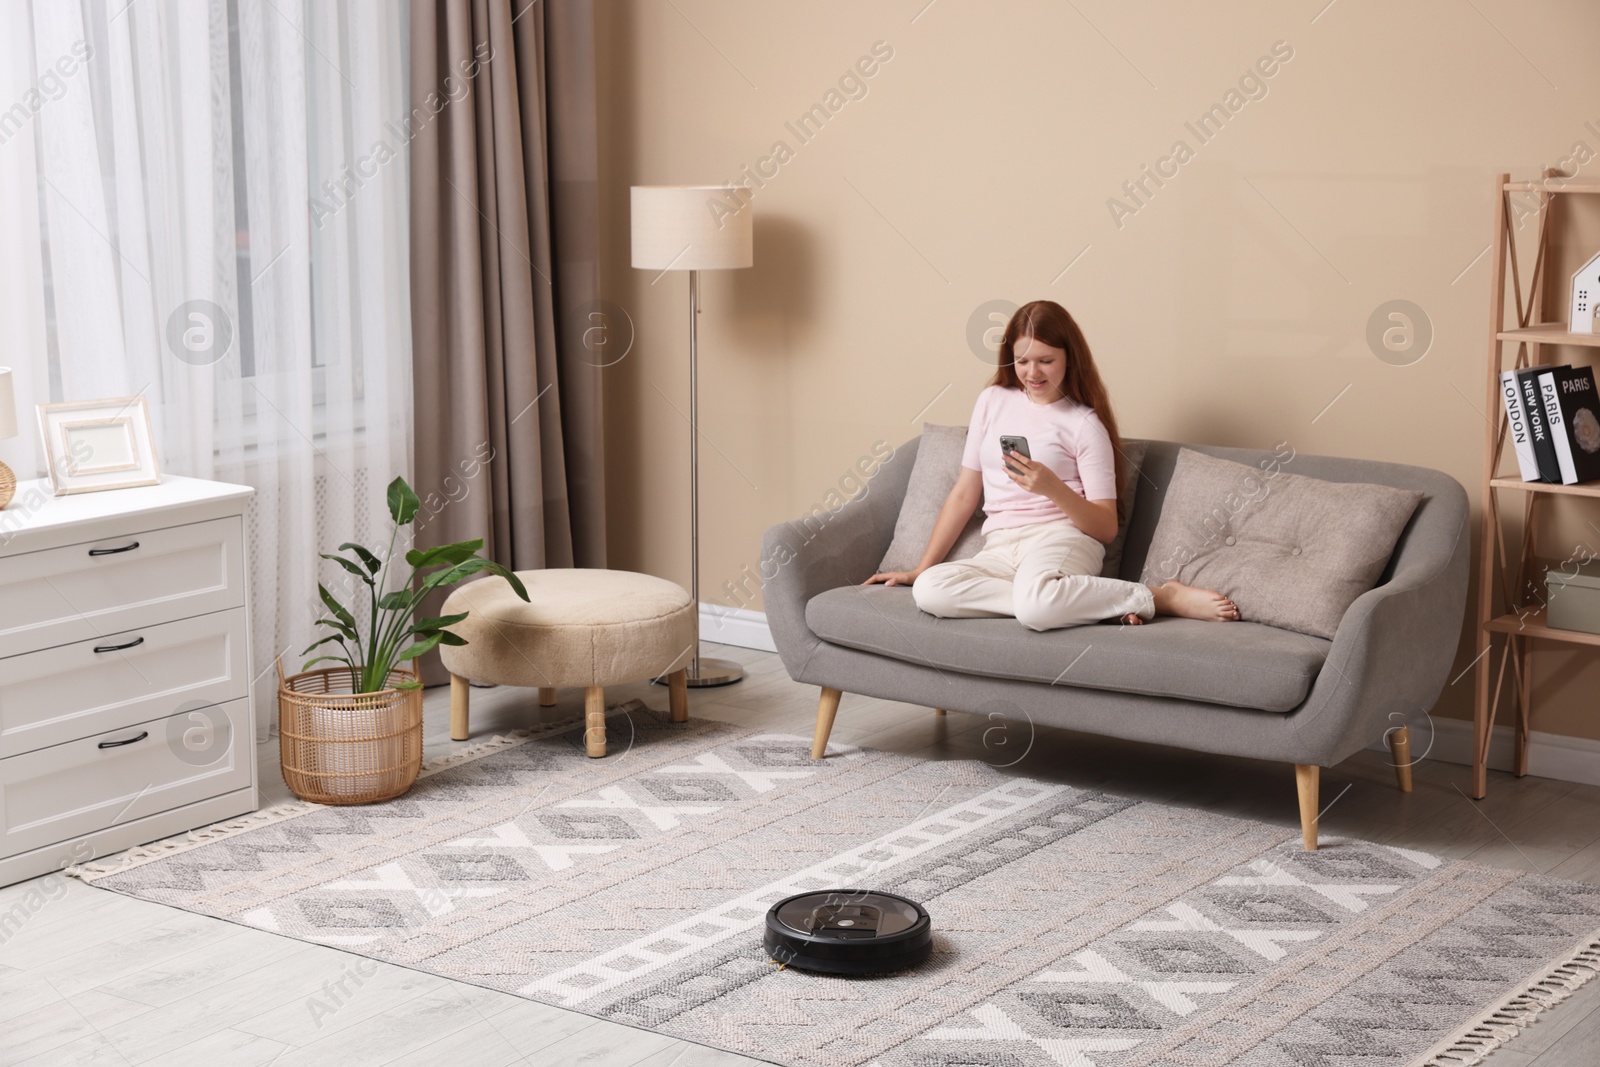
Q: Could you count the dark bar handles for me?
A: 3